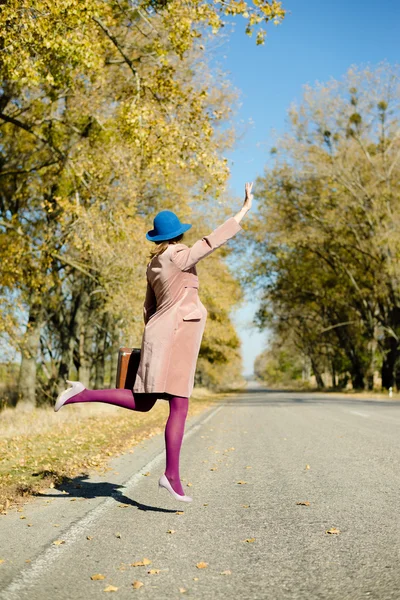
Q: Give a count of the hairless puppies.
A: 0